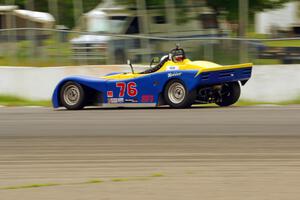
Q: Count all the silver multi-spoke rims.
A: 2